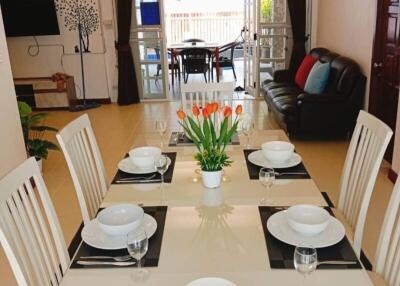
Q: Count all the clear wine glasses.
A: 6